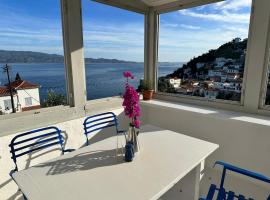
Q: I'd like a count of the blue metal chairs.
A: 3